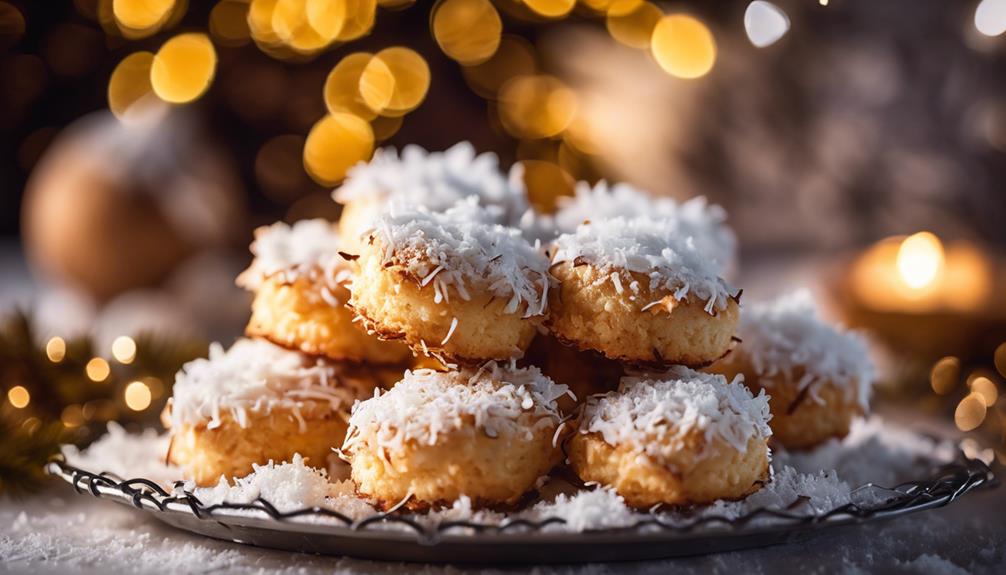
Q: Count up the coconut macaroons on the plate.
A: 9